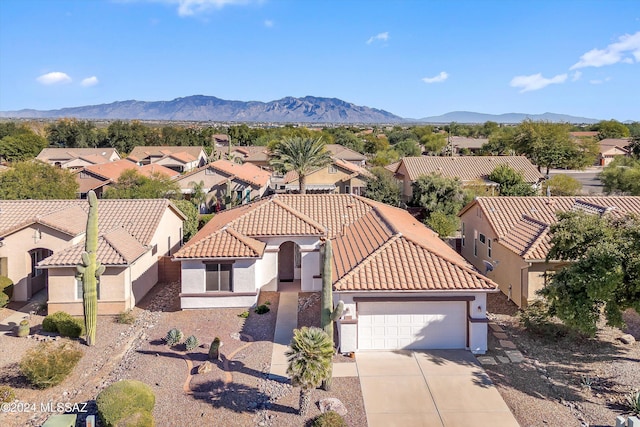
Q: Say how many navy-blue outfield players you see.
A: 0